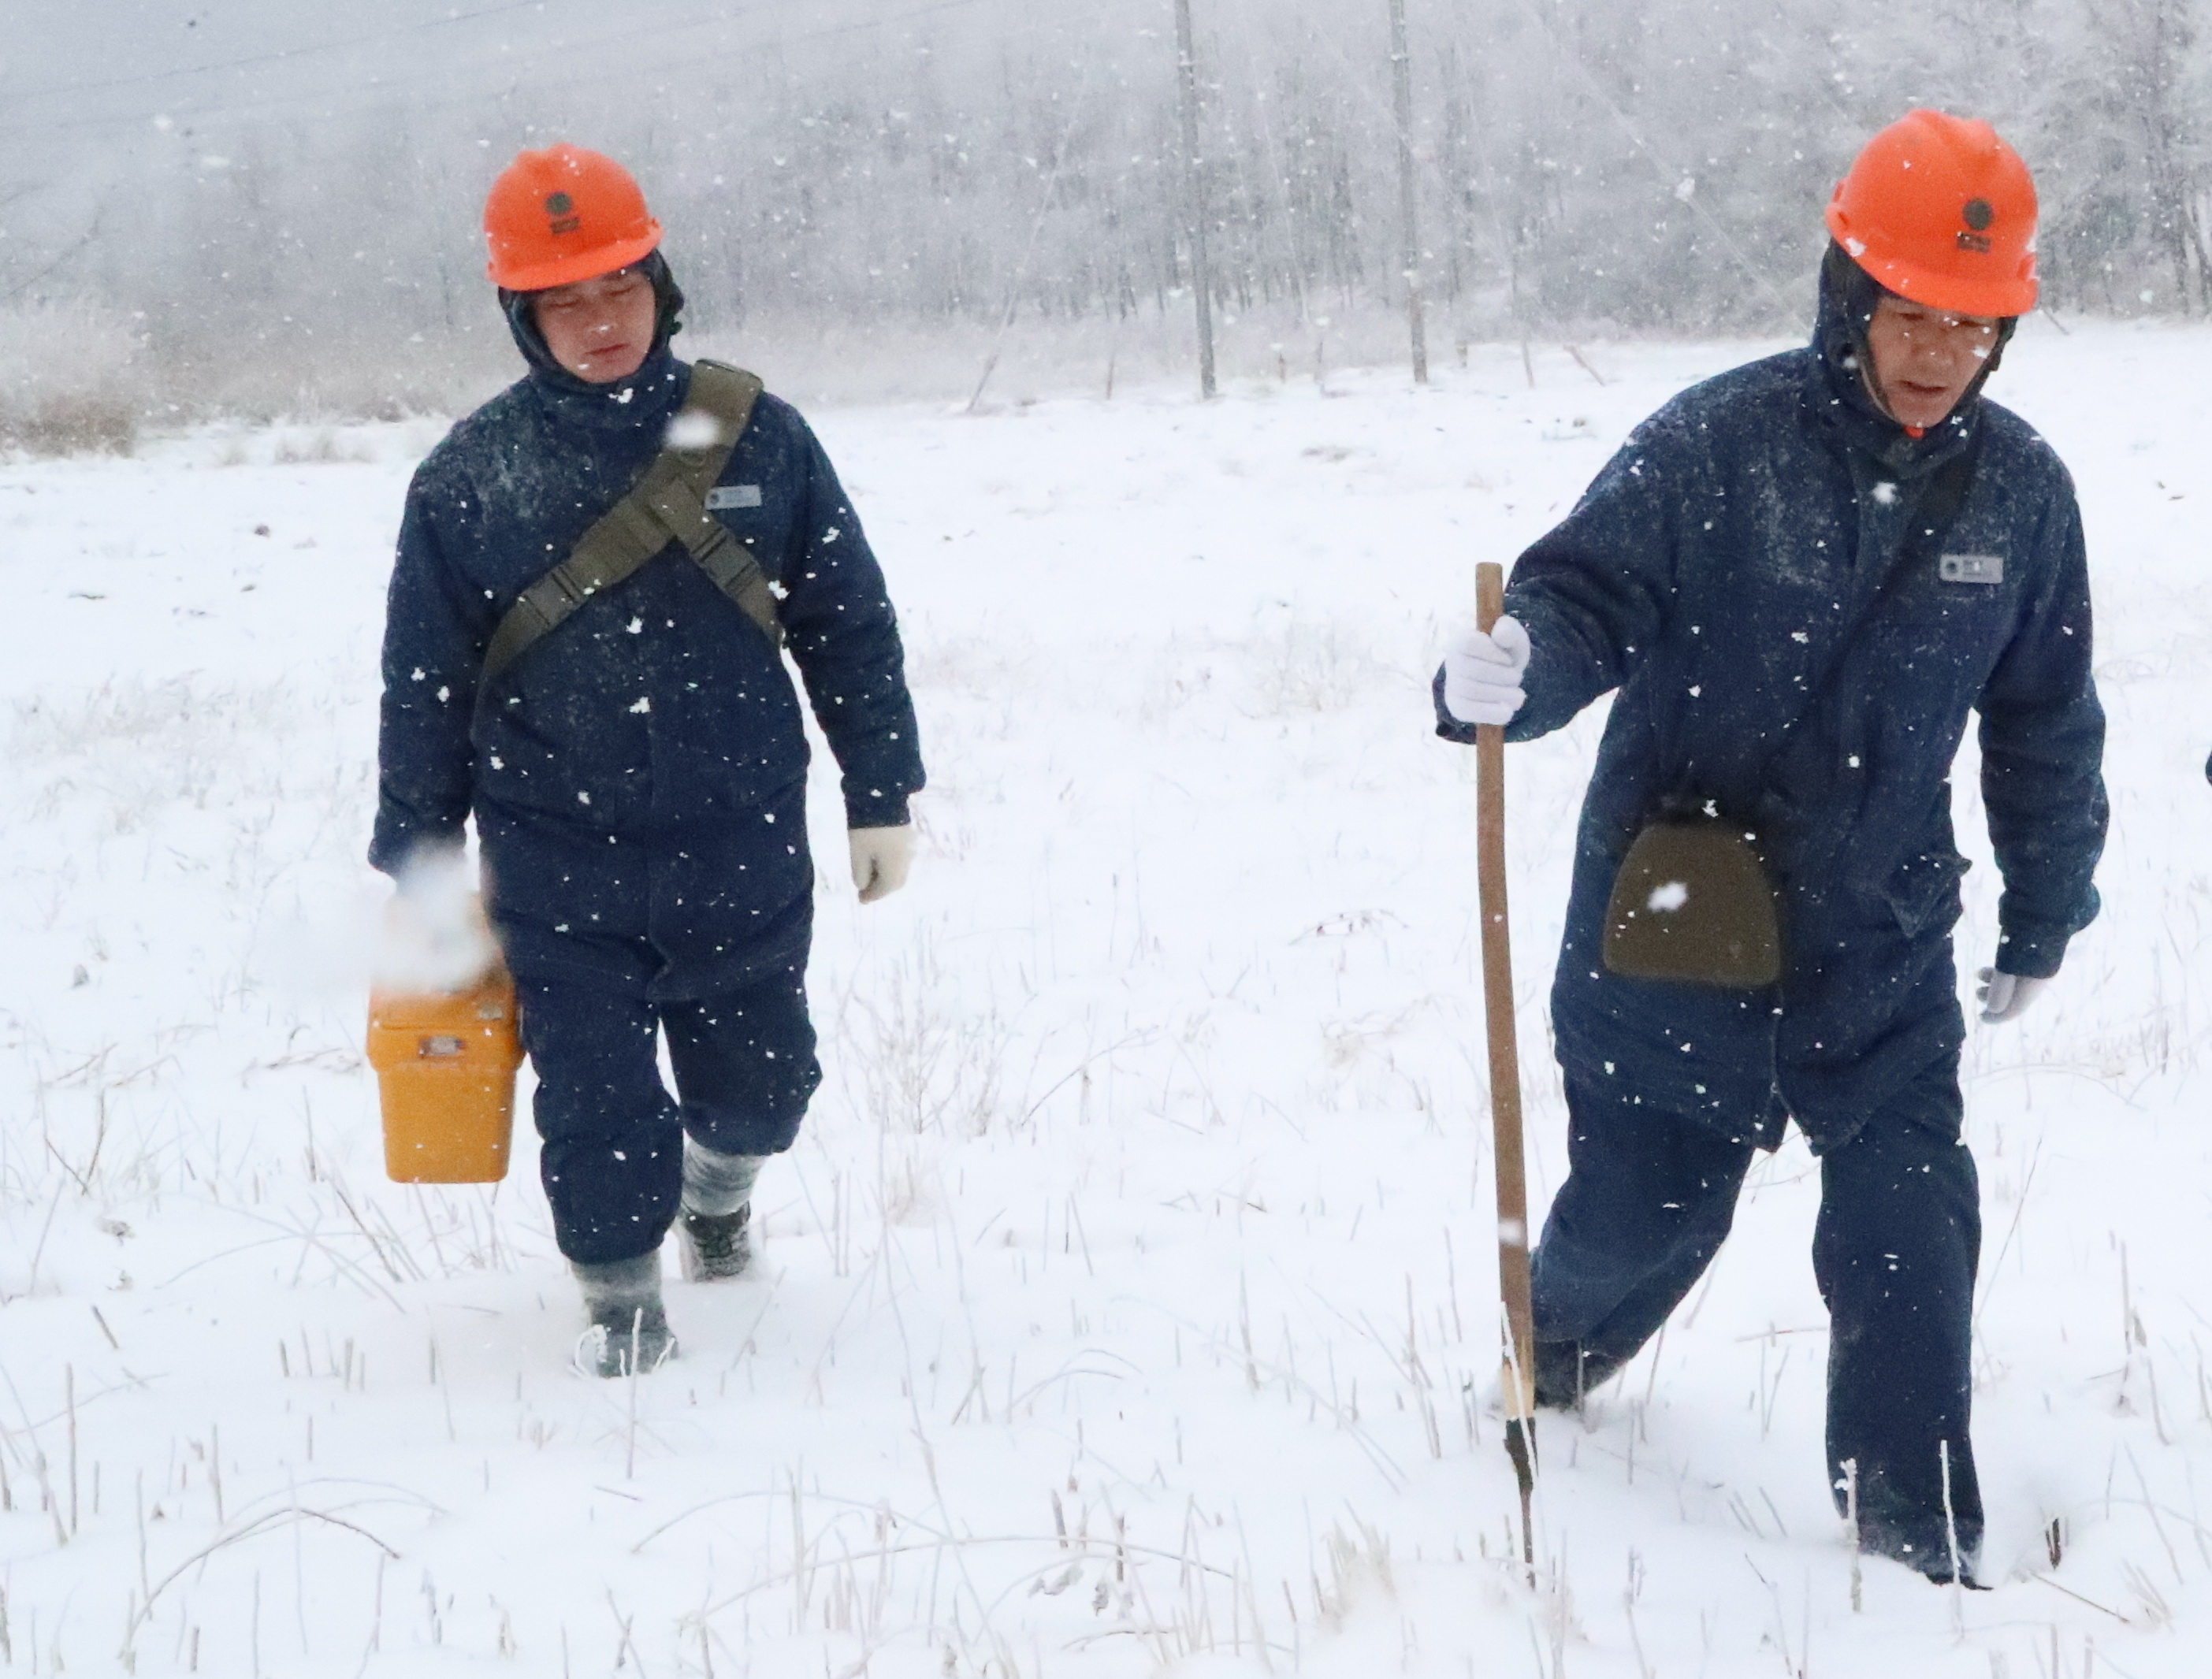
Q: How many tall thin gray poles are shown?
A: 2